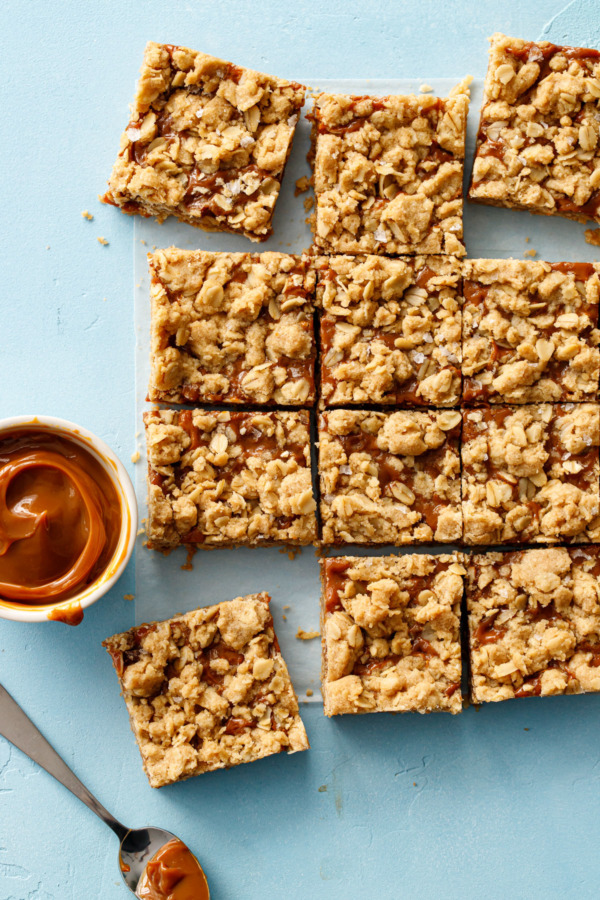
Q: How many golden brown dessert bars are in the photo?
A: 12